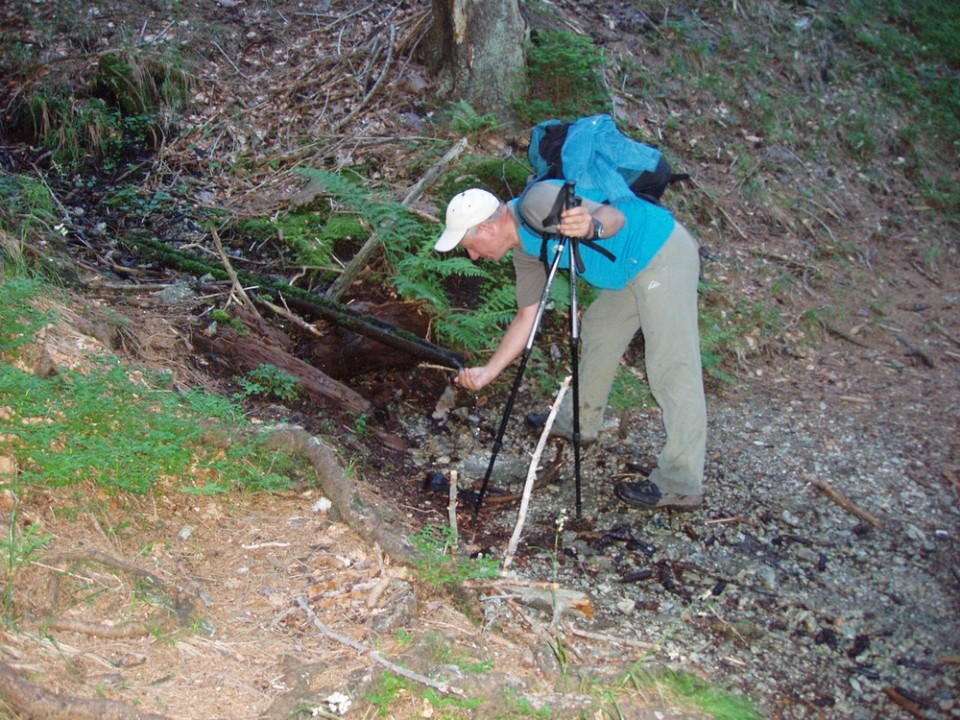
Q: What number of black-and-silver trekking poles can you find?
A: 2